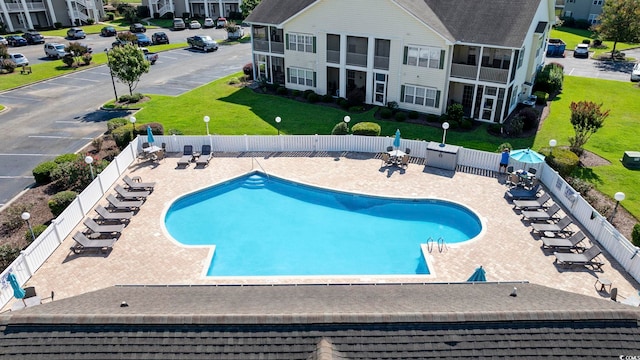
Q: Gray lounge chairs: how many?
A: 14